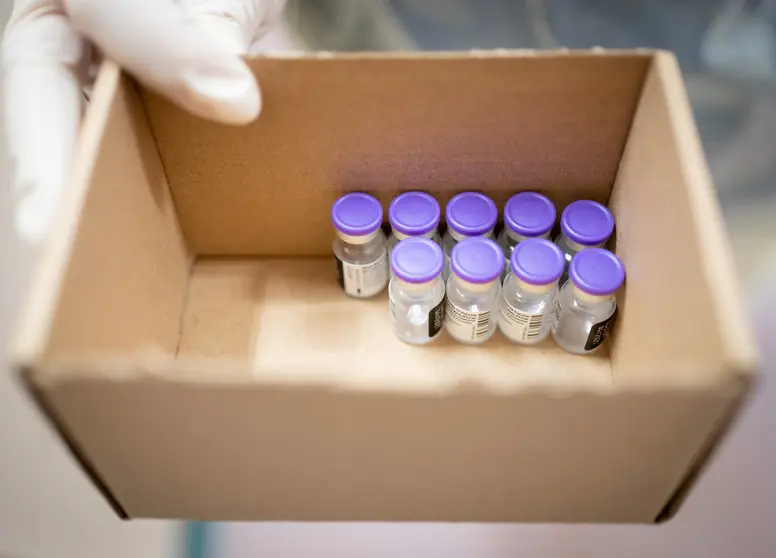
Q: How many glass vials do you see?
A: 9